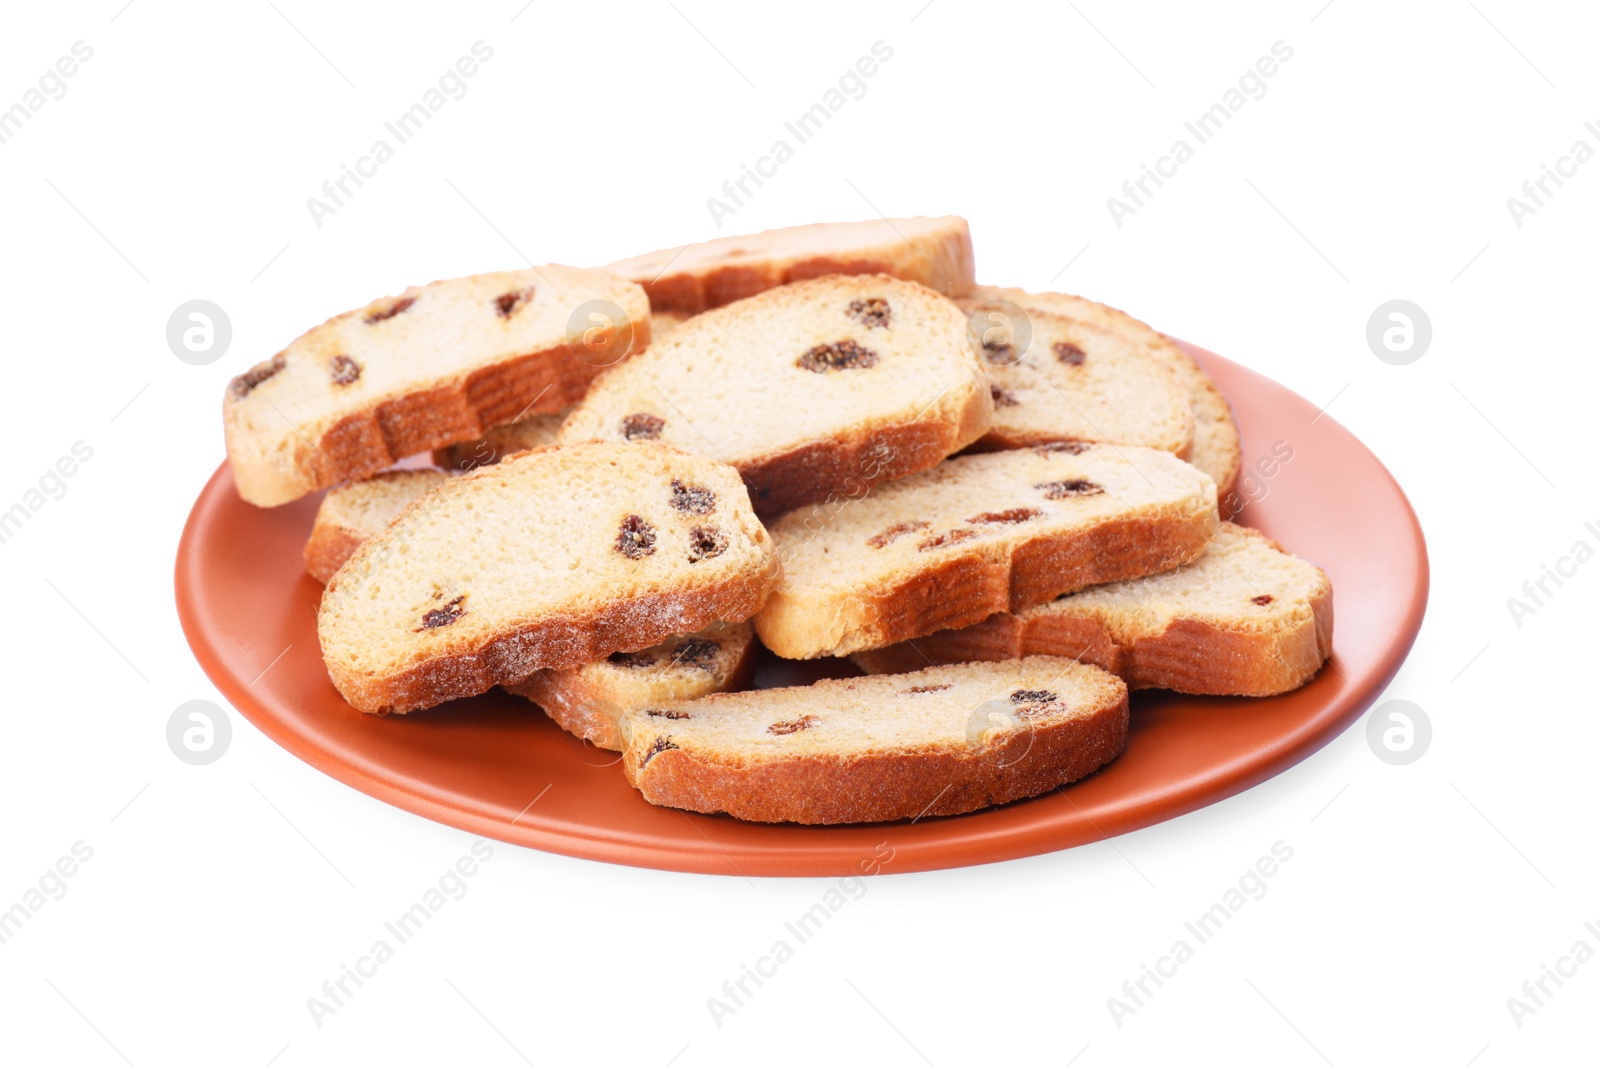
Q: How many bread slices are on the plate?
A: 12